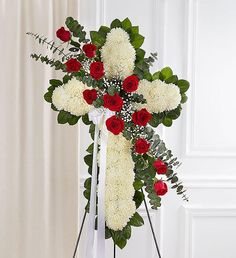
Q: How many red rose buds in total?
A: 12